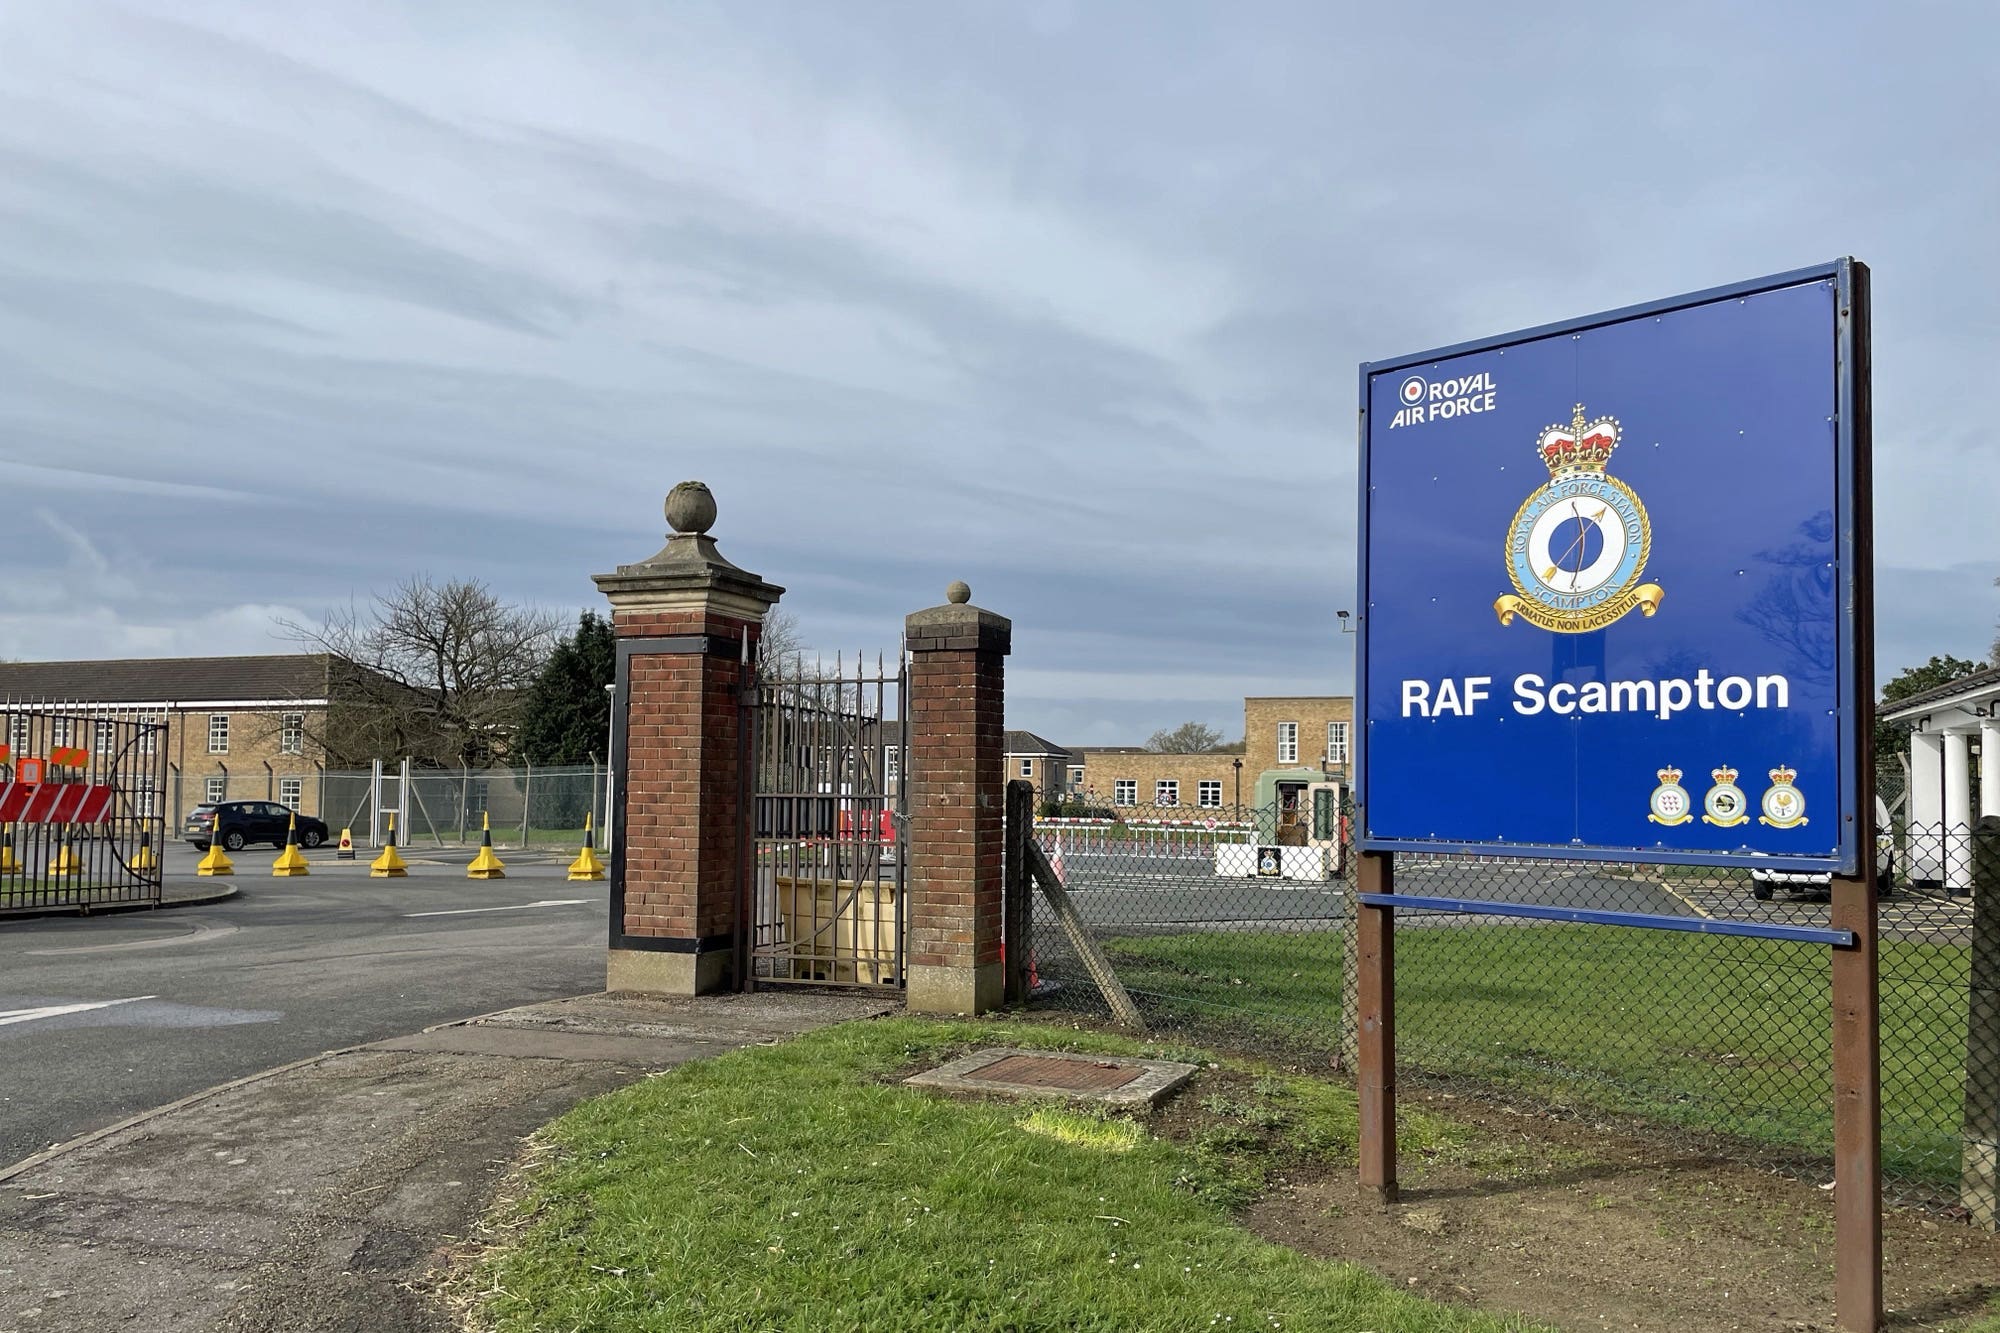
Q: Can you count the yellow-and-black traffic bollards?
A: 8